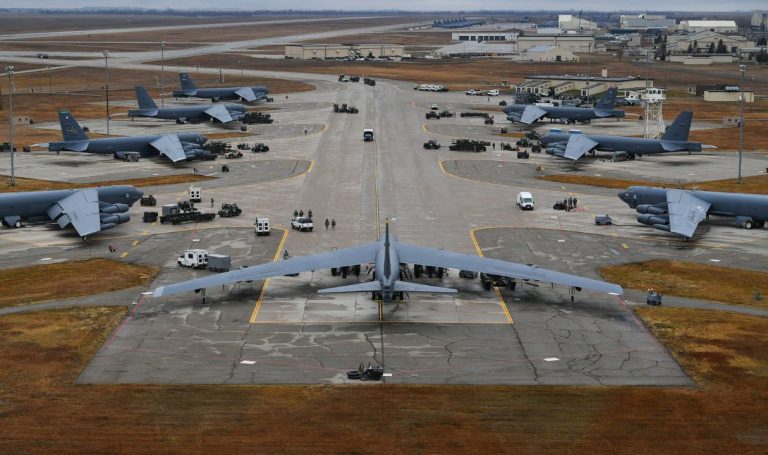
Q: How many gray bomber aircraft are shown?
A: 8